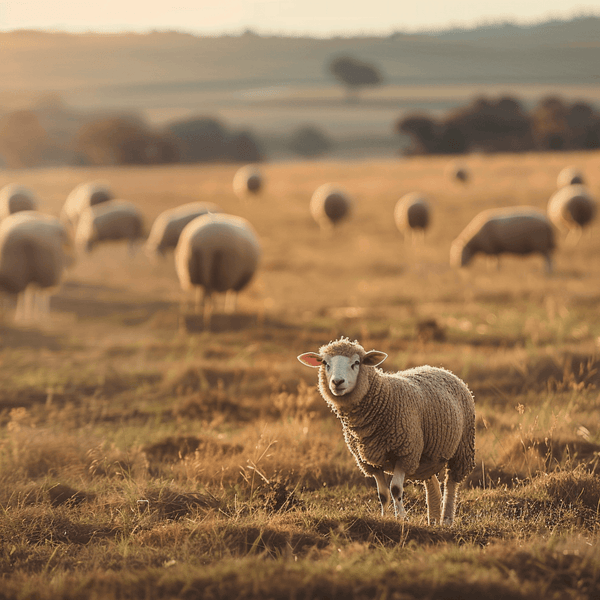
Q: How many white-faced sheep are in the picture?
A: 1